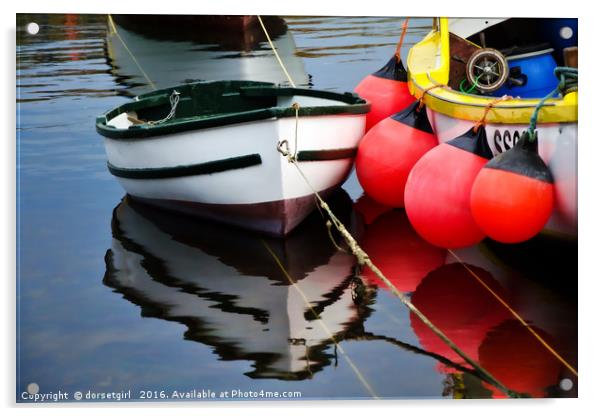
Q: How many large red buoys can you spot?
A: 4